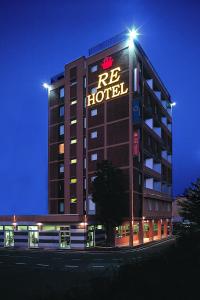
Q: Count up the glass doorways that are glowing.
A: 4